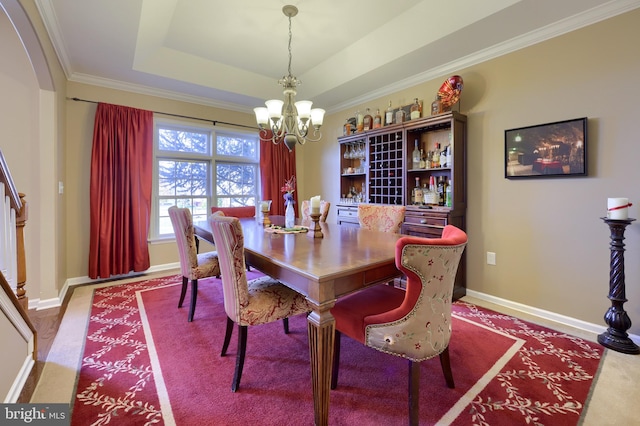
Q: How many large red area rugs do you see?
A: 1